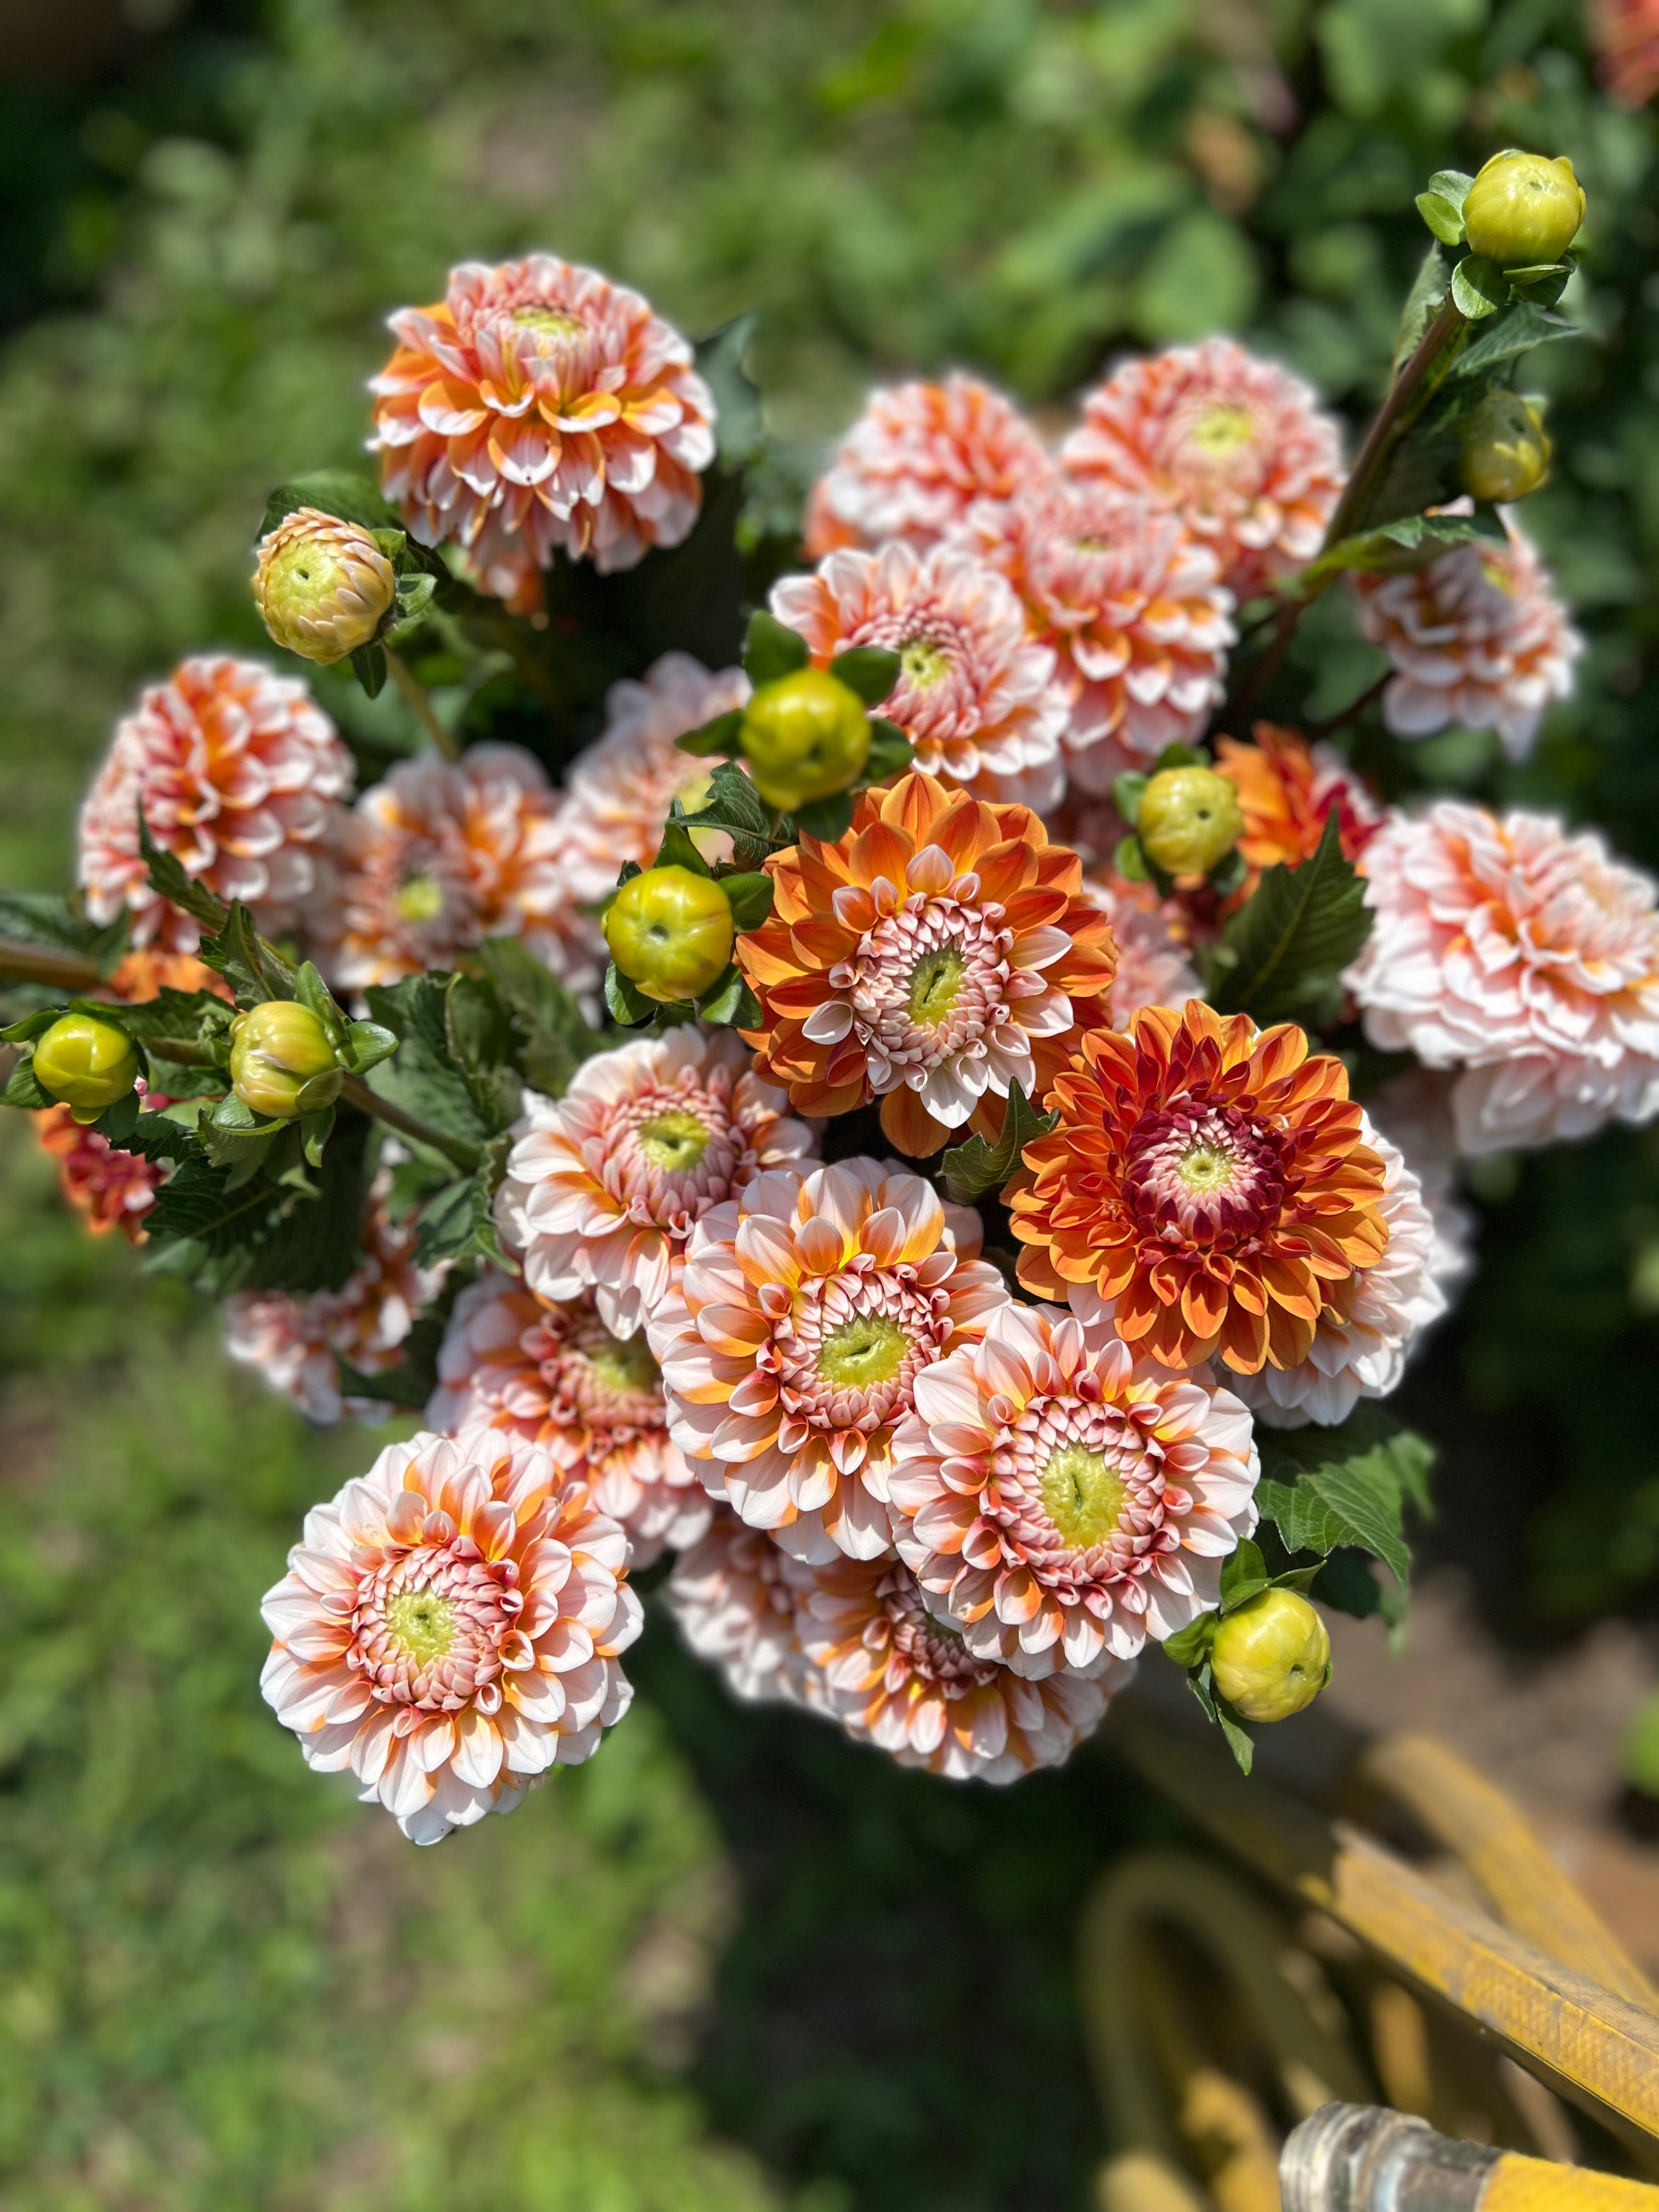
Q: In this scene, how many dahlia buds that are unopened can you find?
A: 9